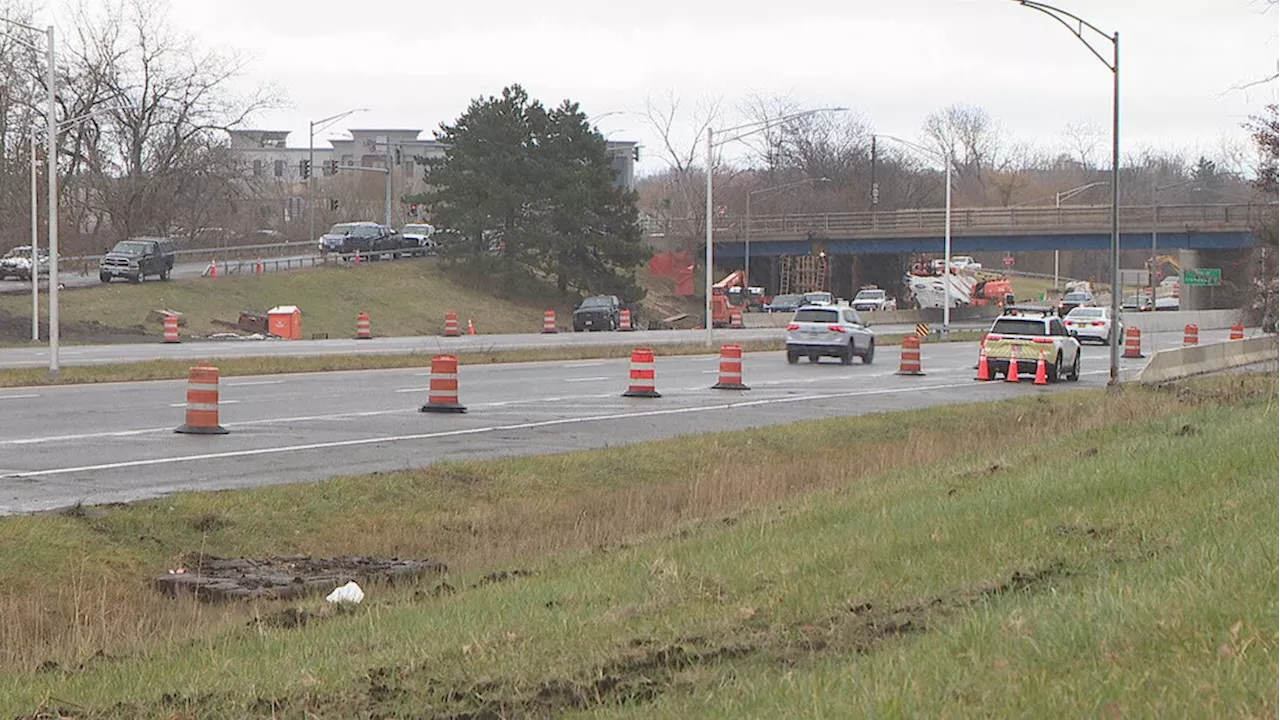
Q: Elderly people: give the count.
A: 0